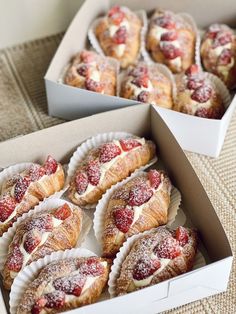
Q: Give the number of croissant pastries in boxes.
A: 12